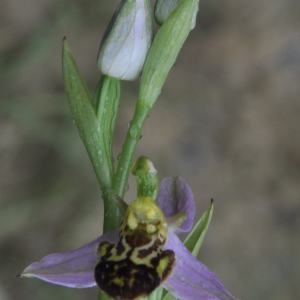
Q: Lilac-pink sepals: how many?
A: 3